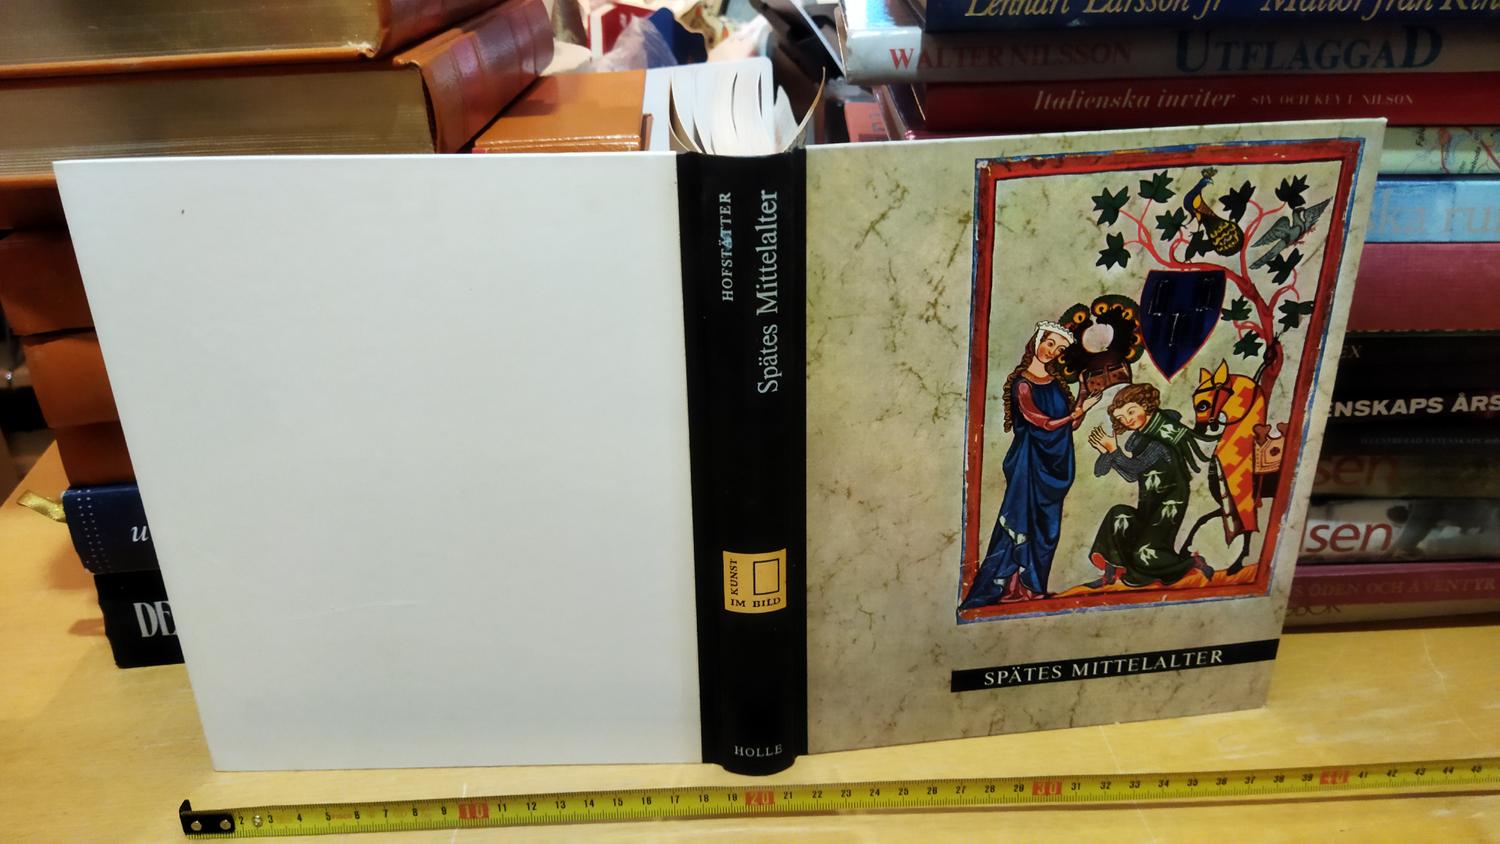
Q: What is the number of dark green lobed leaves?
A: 11